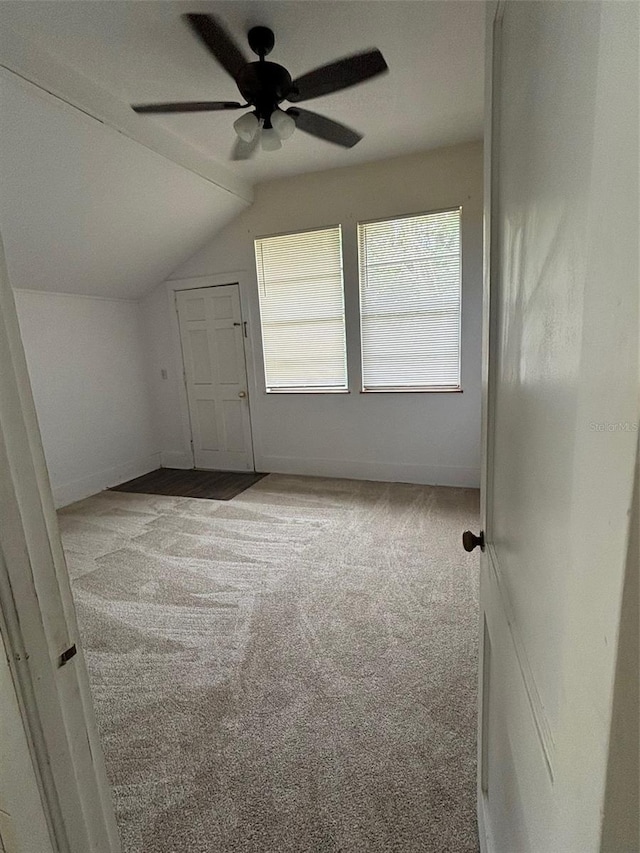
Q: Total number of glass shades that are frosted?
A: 3